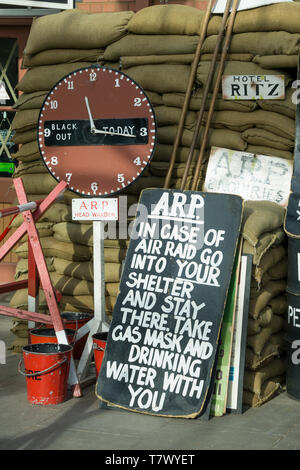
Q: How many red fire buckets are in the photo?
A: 4